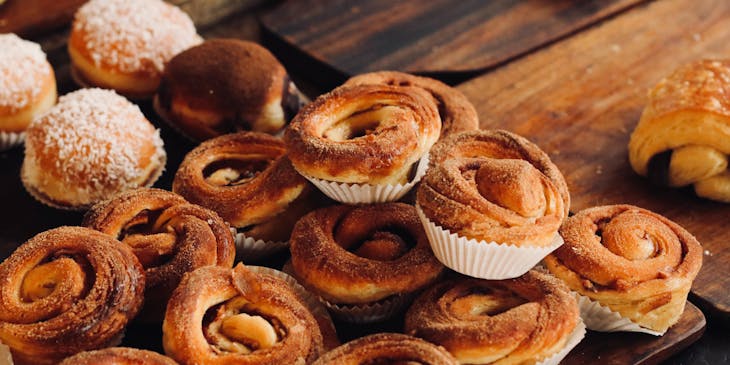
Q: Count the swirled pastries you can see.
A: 12